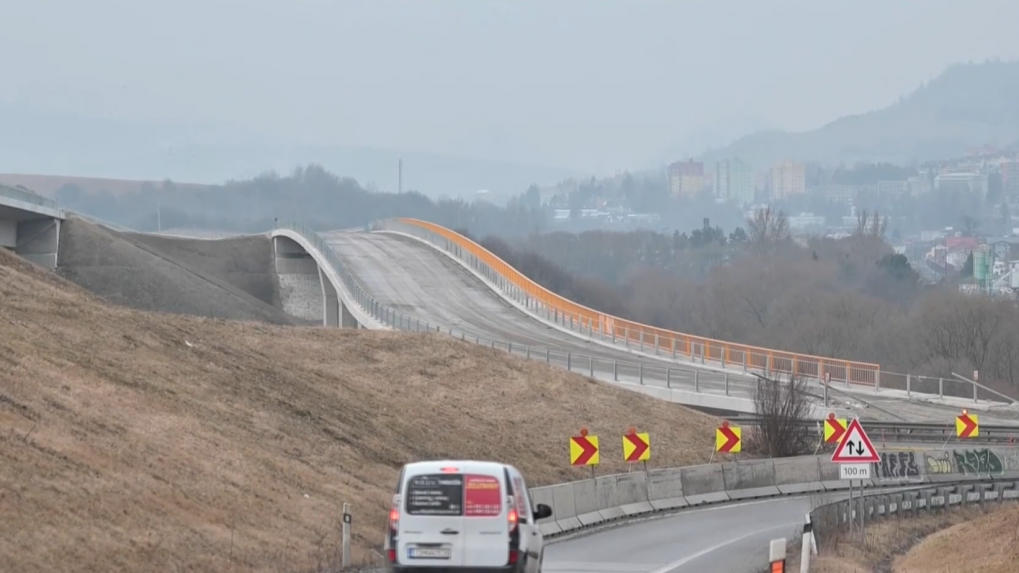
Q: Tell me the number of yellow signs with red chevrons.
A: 5